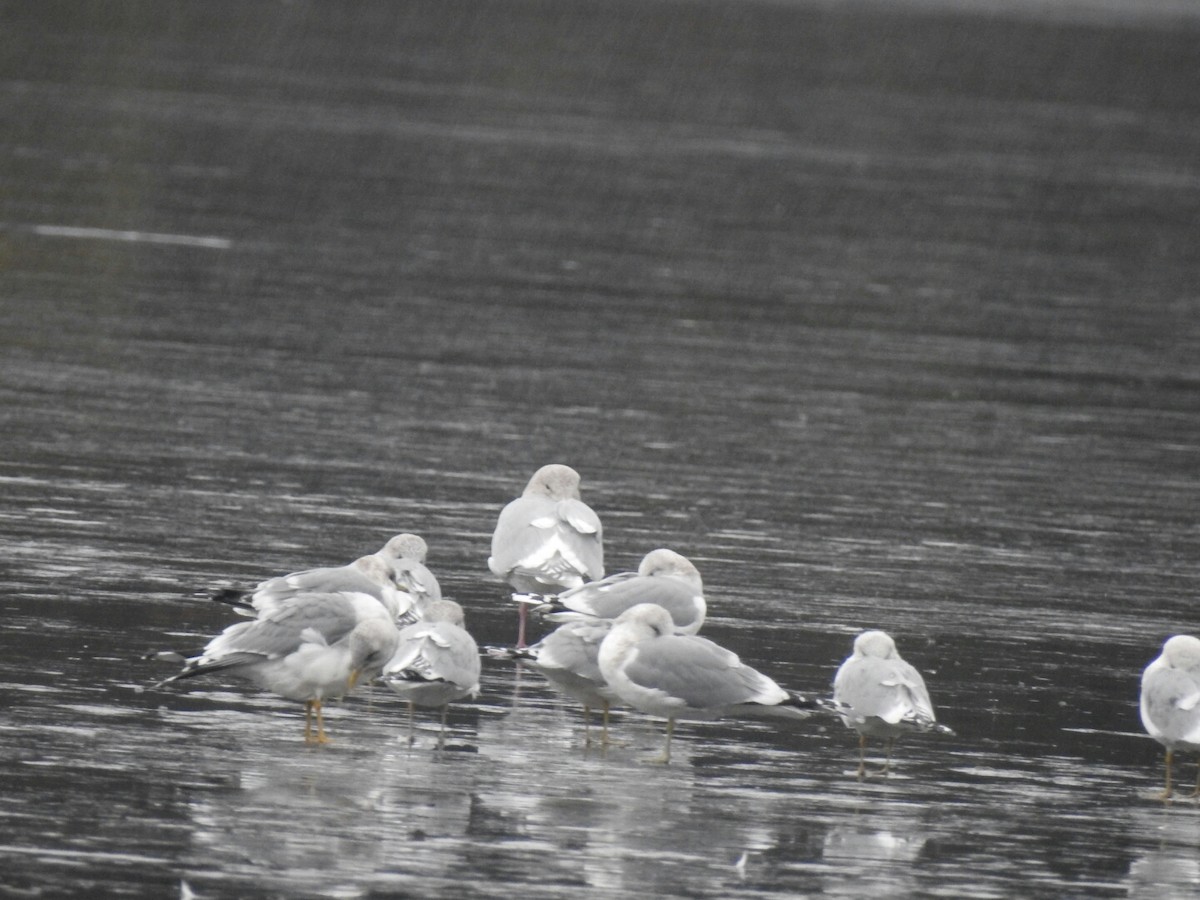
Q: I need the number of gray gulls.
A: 10